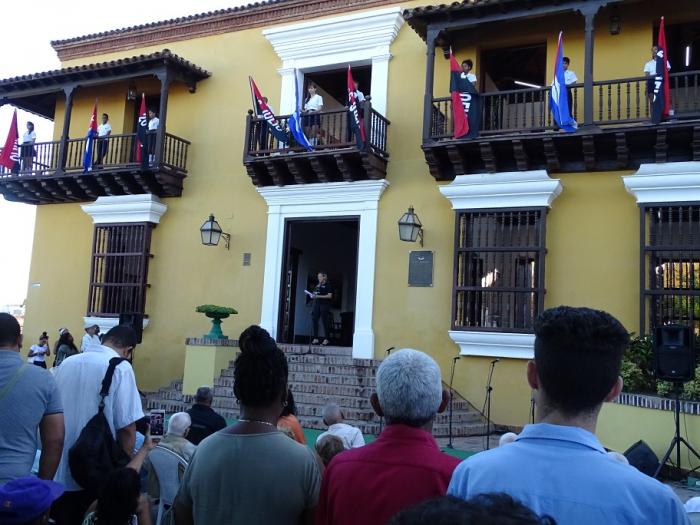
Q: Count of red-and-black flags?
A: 6